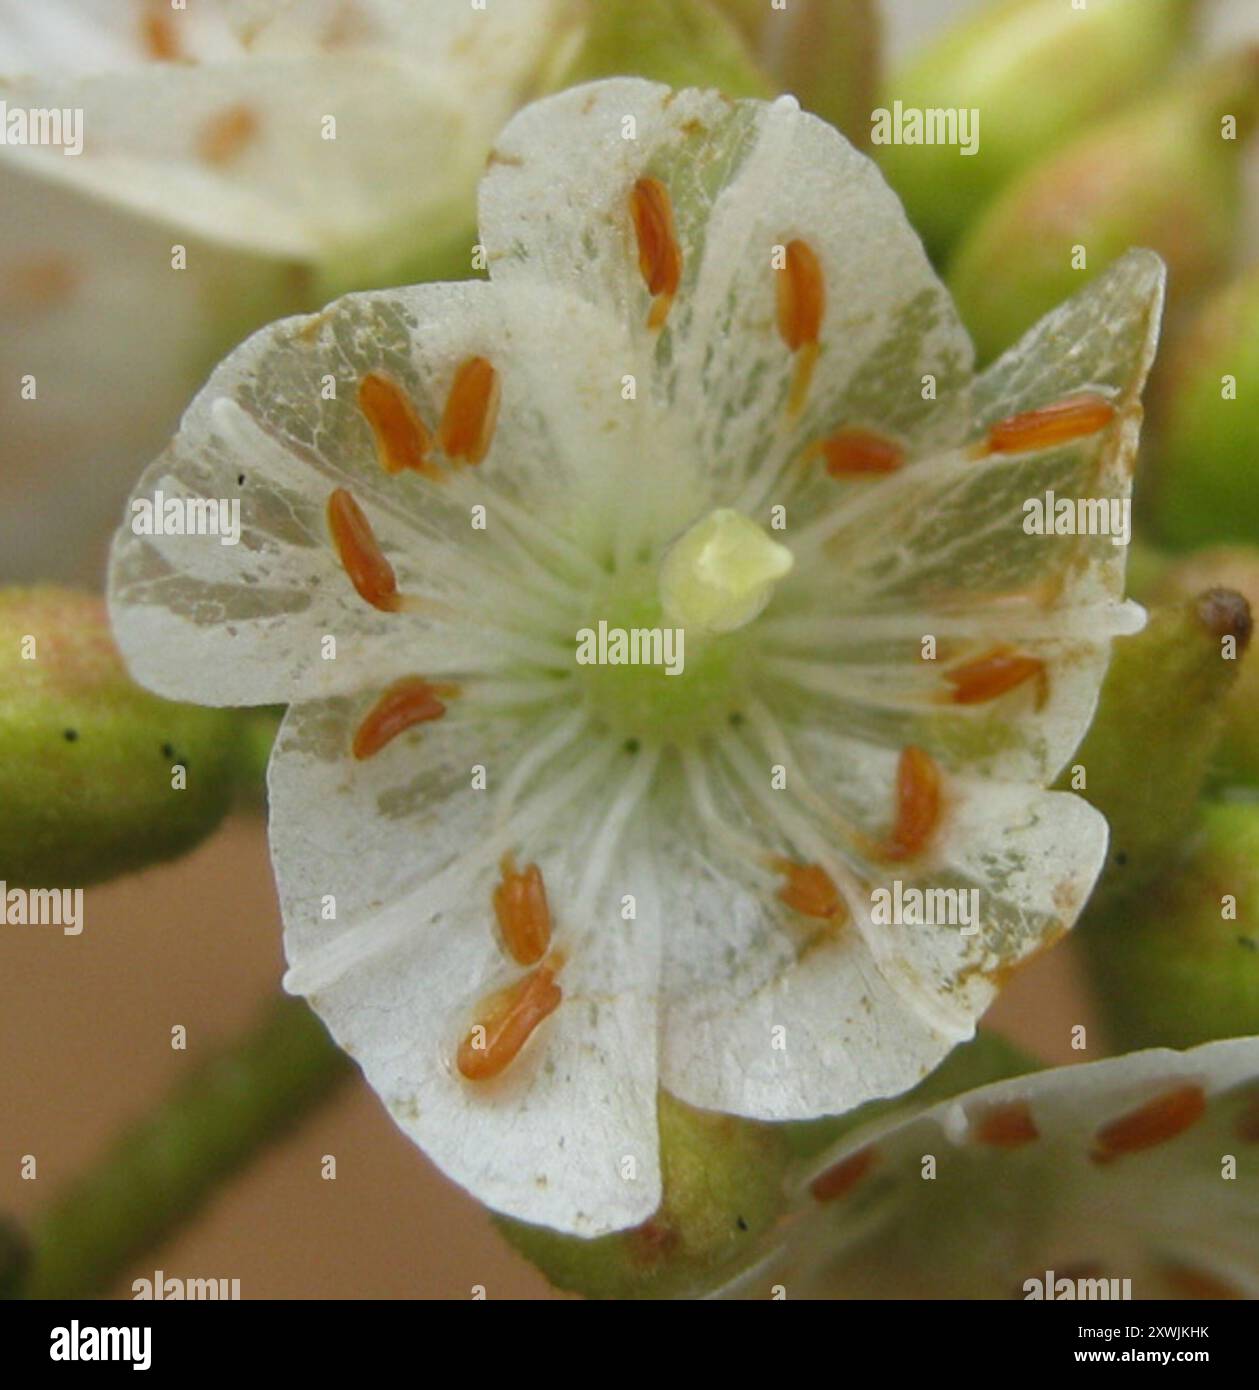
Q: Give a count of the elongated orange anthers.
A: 13